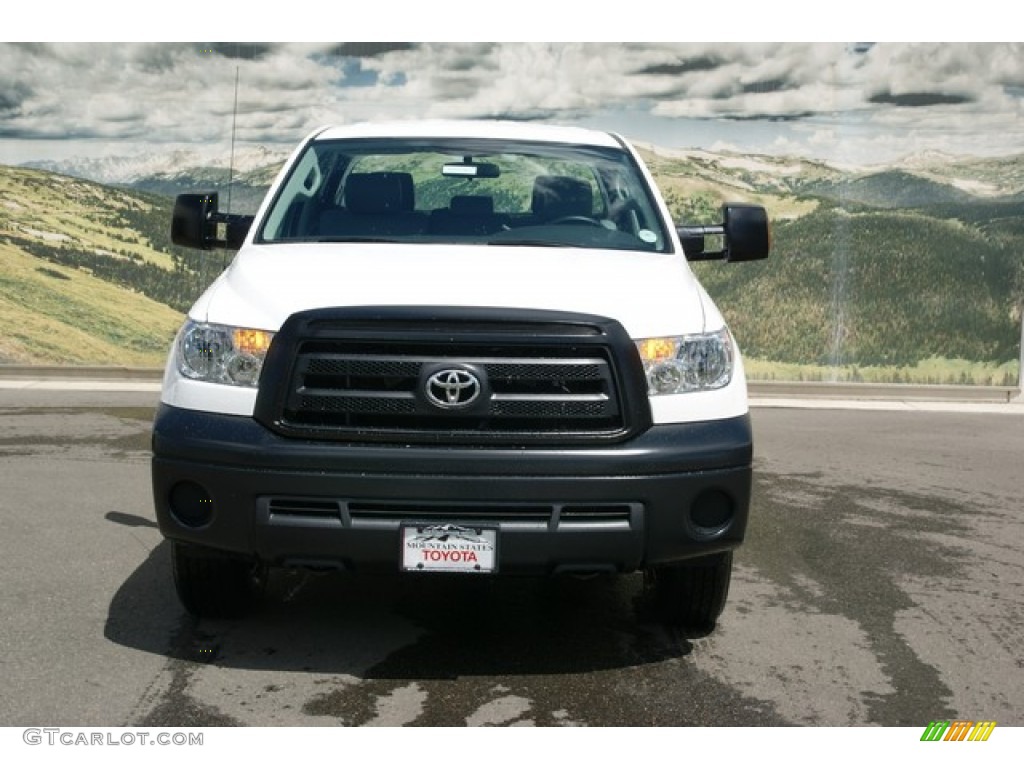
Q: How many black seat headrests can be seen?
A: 3